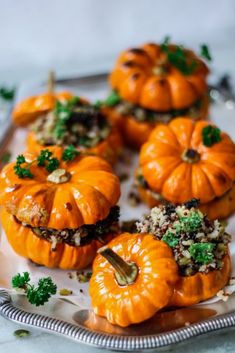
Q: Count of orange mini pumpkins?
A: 5